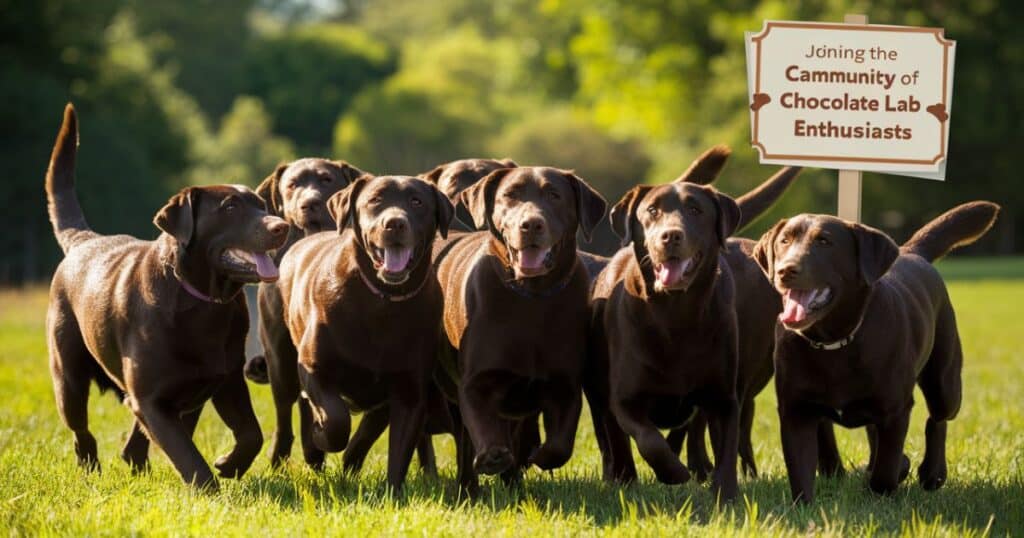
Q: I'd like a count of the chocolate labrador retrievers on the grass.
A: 7